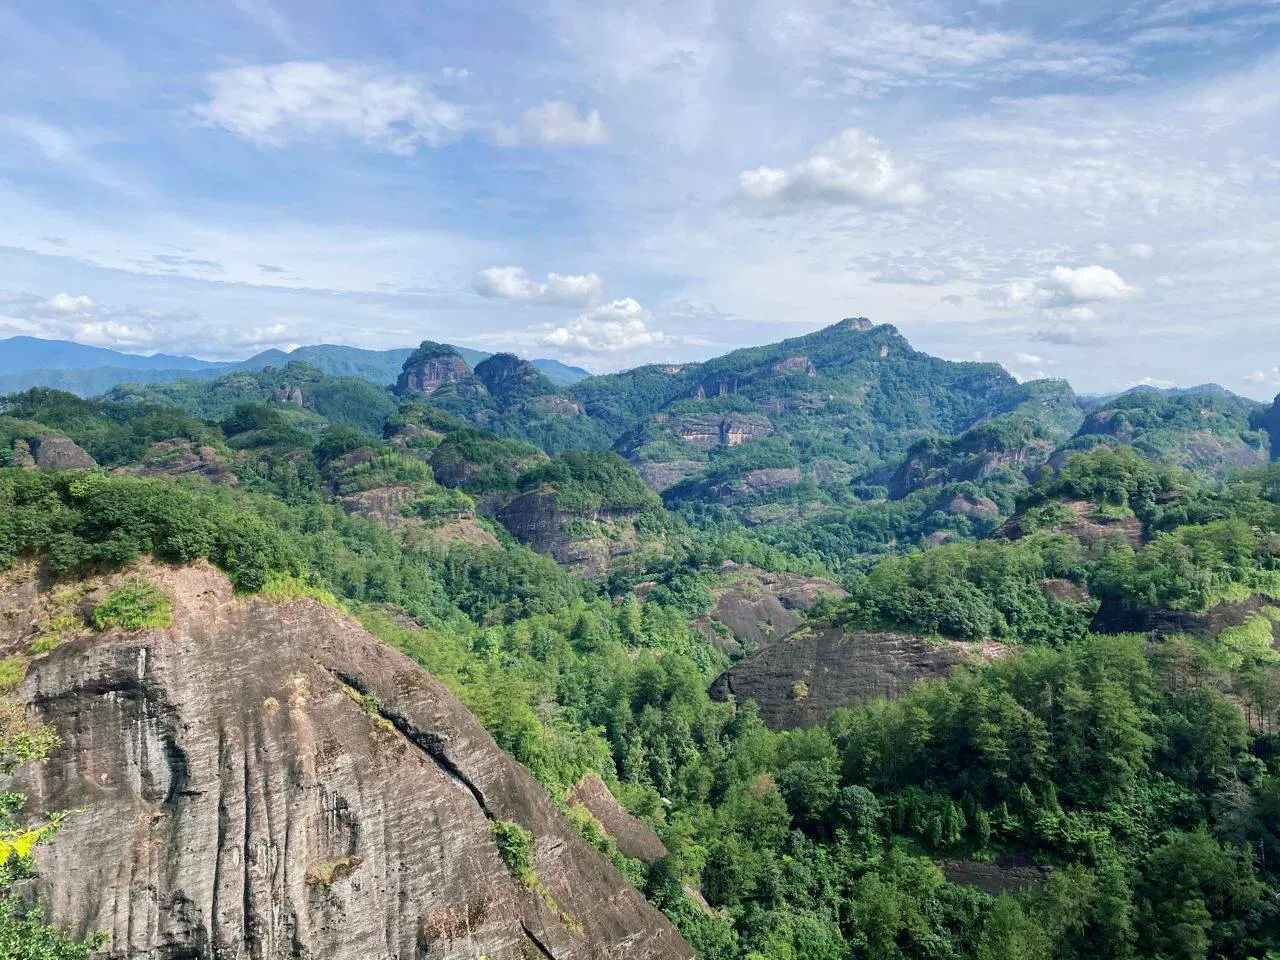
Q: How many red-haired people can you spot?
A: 0